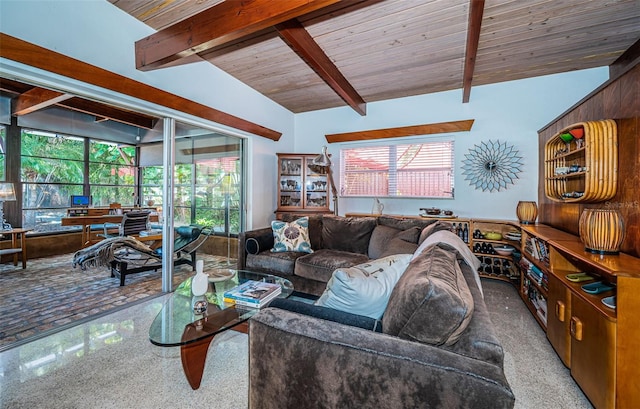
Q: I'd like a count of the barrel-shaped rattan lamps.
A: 2